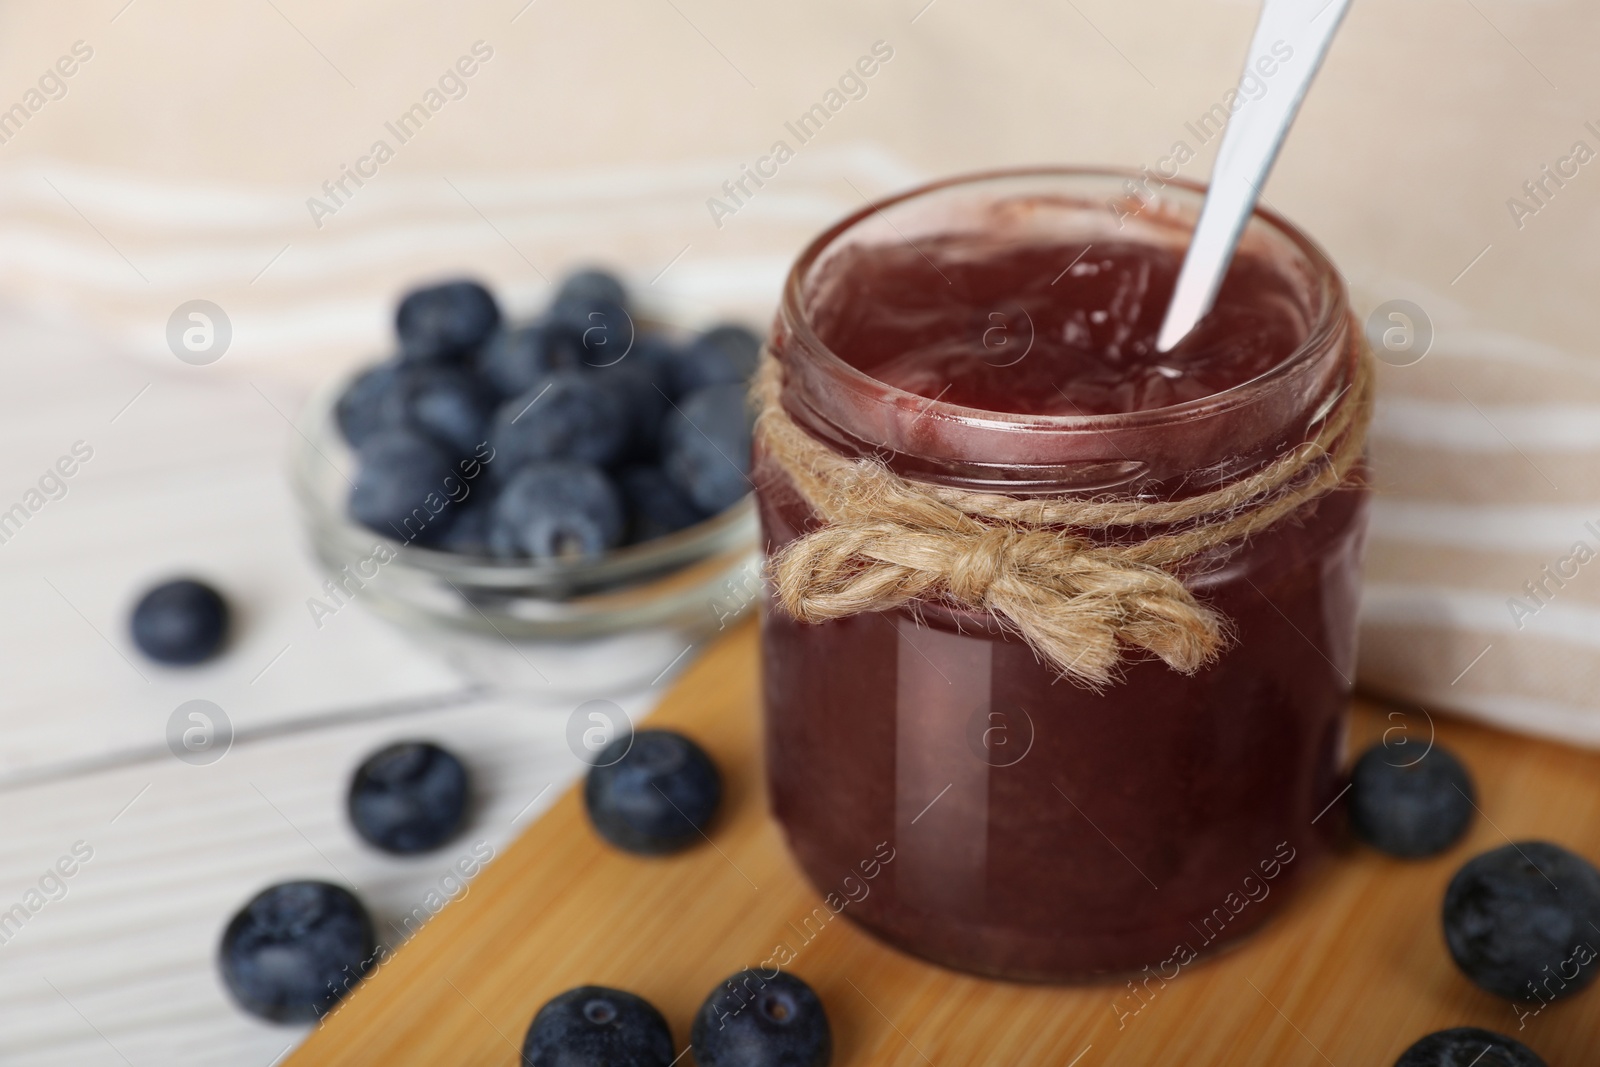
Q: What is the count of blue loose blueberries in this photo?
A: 9